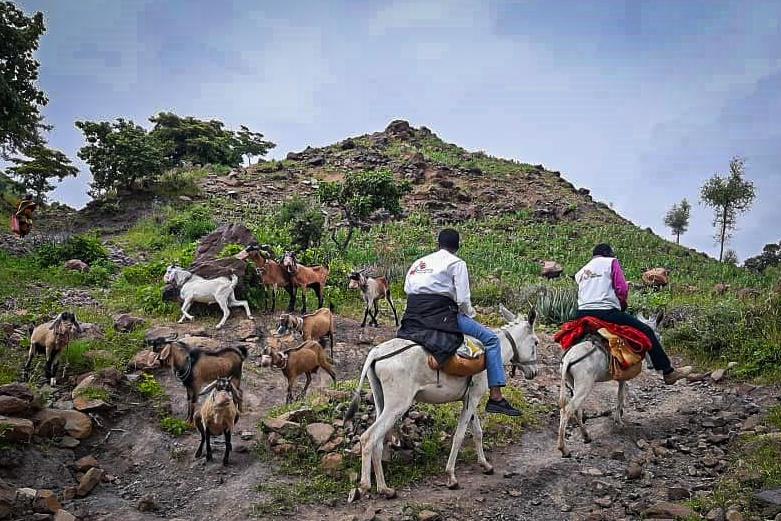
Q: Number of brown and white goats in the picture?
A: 9